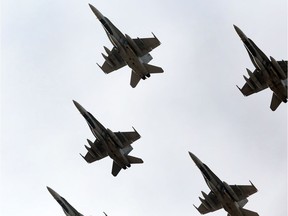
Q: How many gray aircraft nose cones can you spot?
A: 5